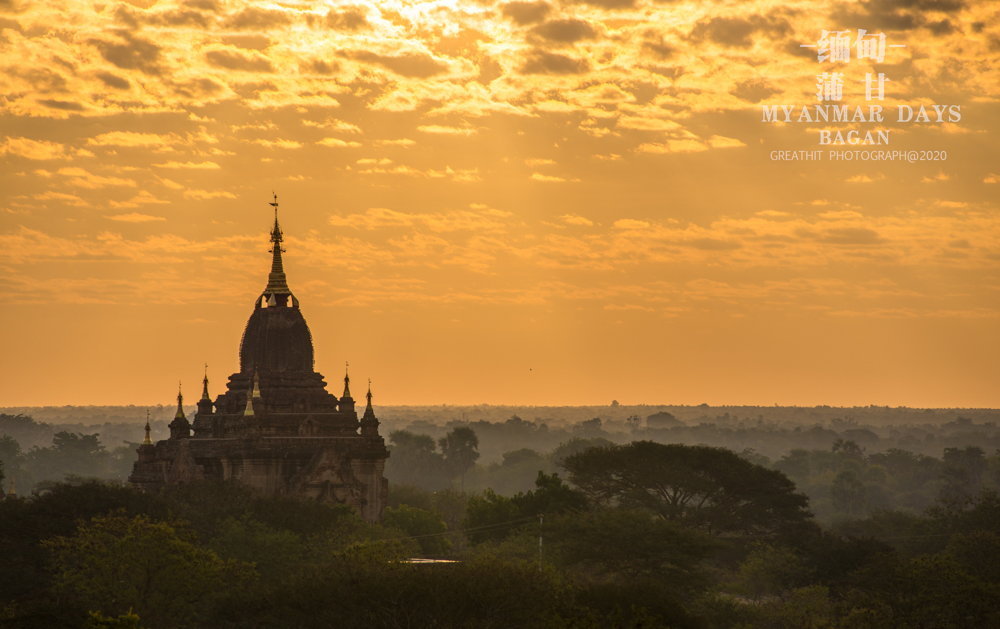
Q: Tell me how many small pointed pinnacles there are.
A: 7